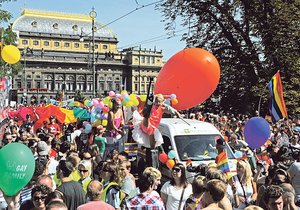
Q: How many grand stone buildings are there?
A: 1